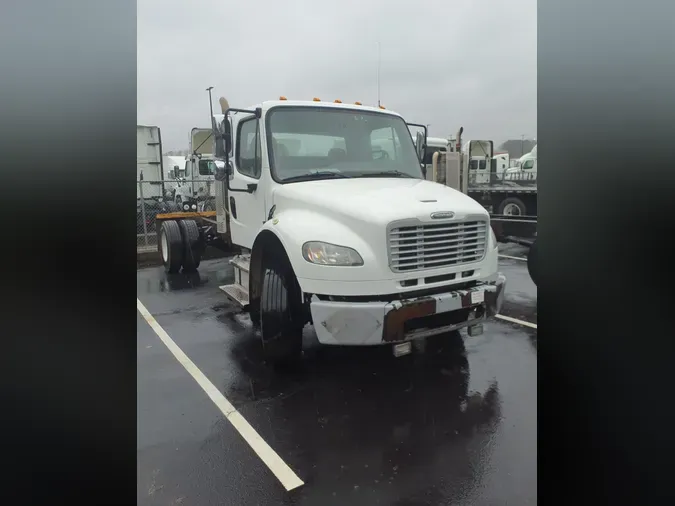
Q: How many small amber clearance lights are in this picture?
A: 5